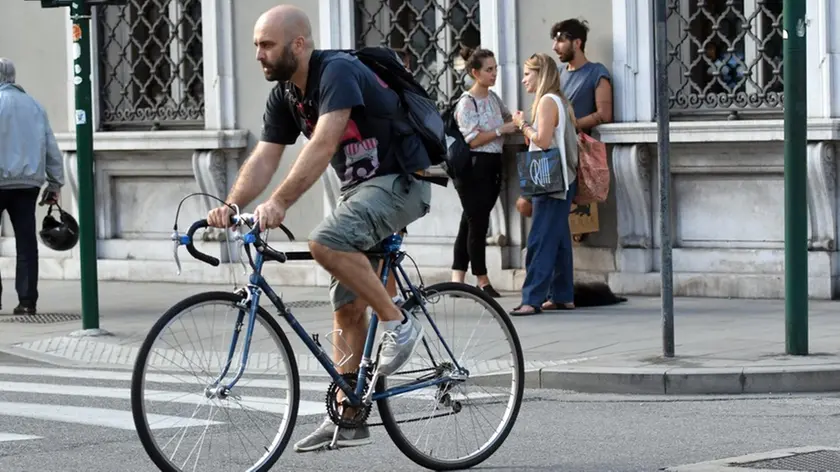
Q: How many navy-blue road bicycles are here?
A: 1